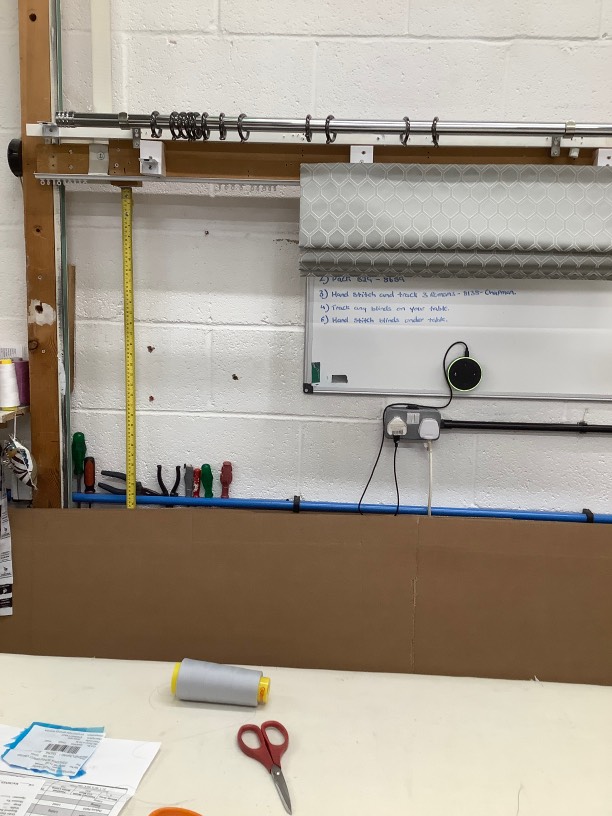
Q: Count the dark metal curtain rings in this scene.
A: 12